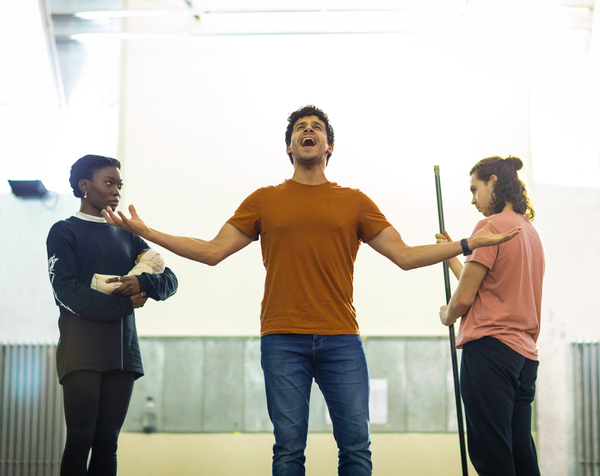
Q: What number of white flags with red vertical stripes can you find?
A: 0